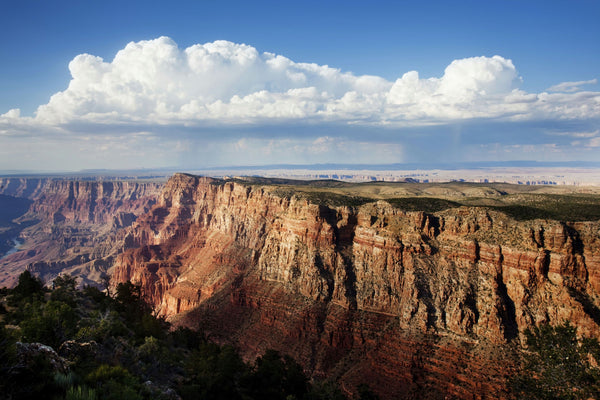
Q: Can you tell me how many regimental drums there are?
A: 0